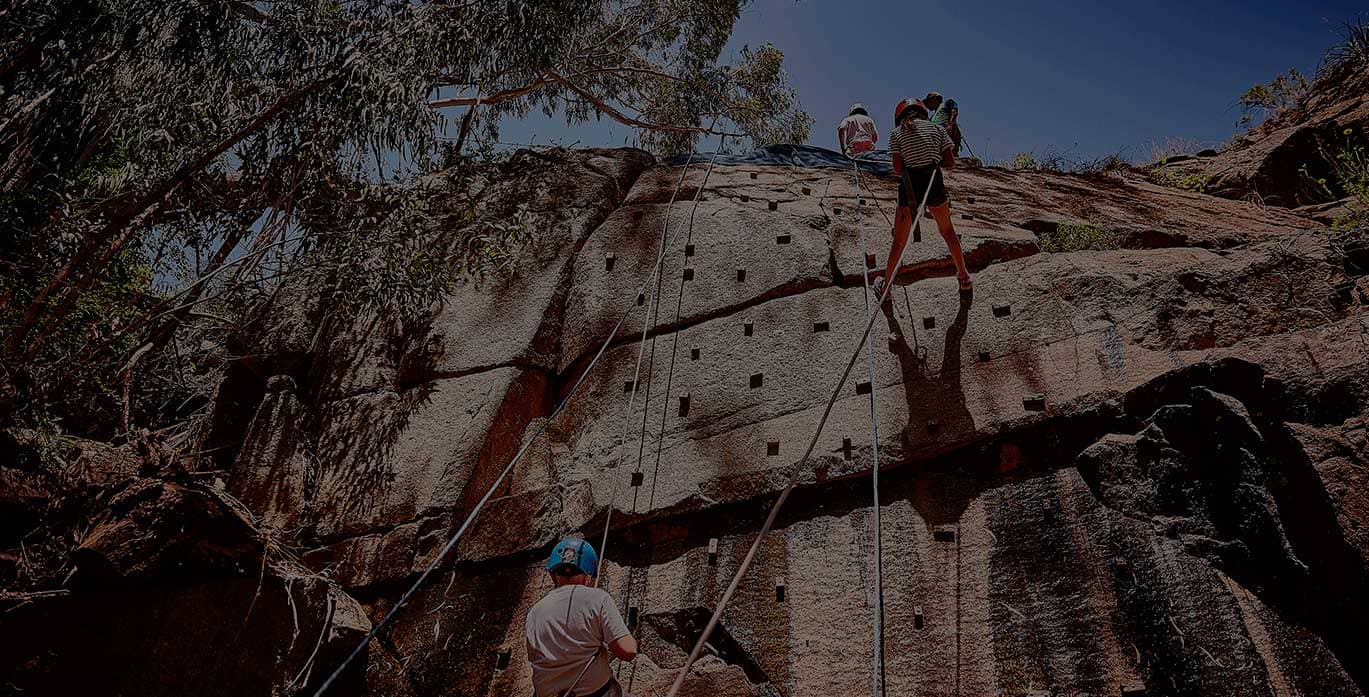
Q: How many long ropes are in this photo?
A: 4